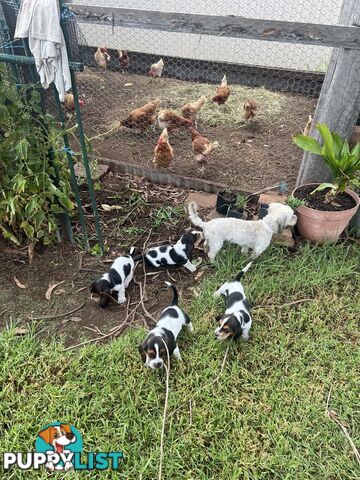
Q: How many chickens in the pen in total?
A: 11